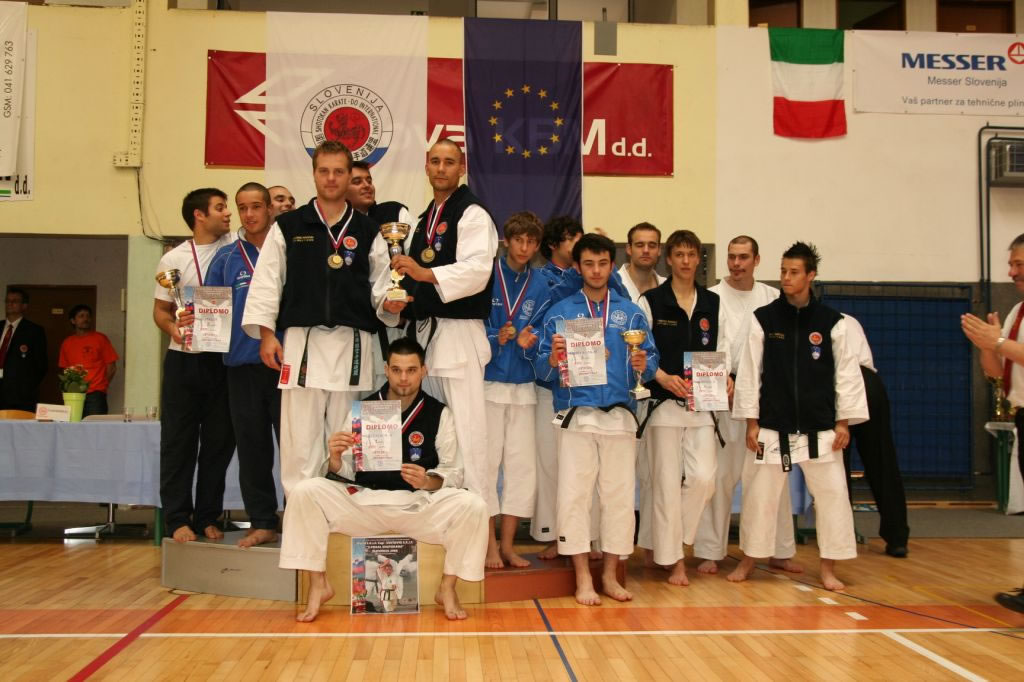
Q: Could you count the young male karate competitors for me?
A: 14